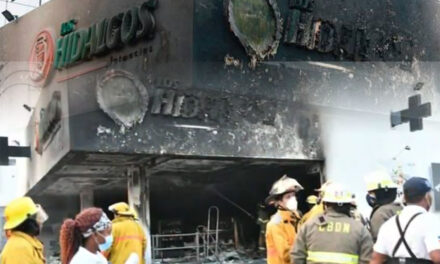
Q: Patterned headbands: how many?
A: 1